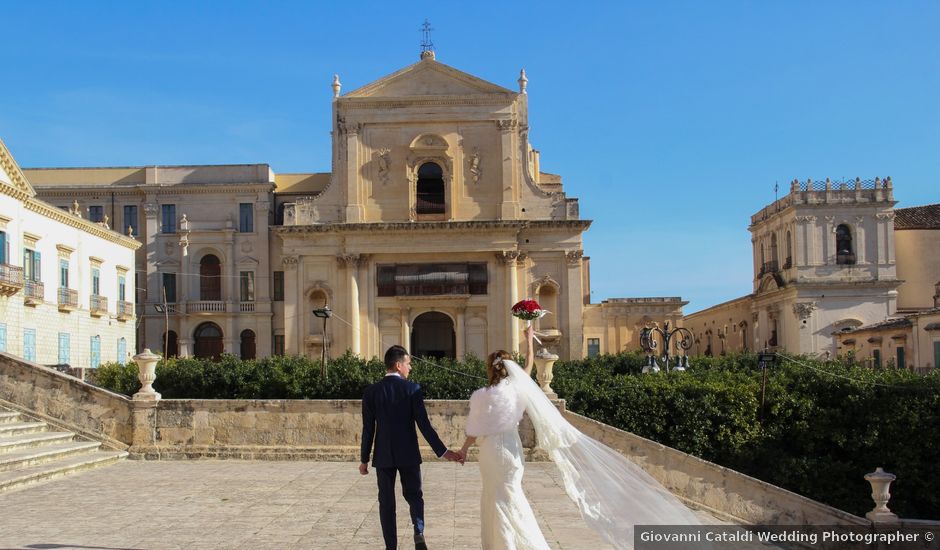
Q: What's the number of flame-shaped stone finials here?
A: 2